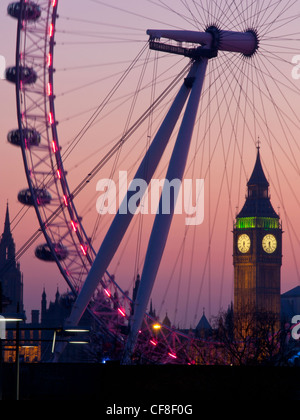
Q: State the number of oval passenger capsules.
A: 5